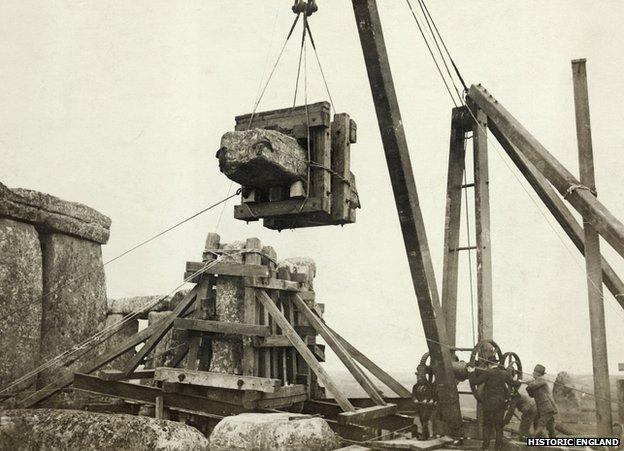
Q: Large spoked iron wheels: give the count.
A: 3